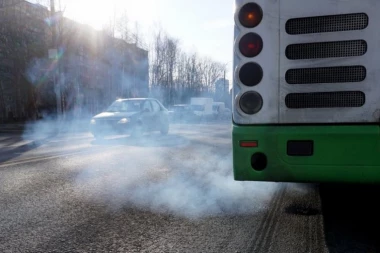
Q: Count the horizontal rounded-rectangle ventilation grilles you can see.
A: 4